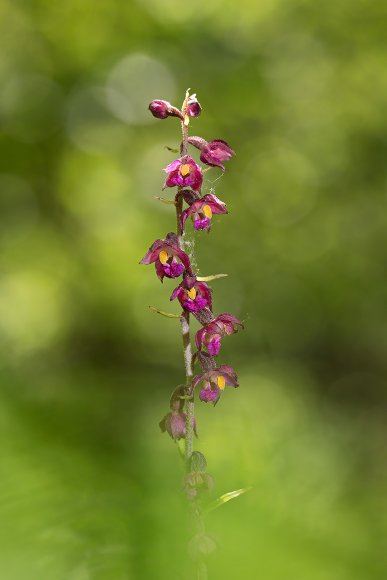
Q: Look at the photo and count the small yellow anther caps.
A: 5